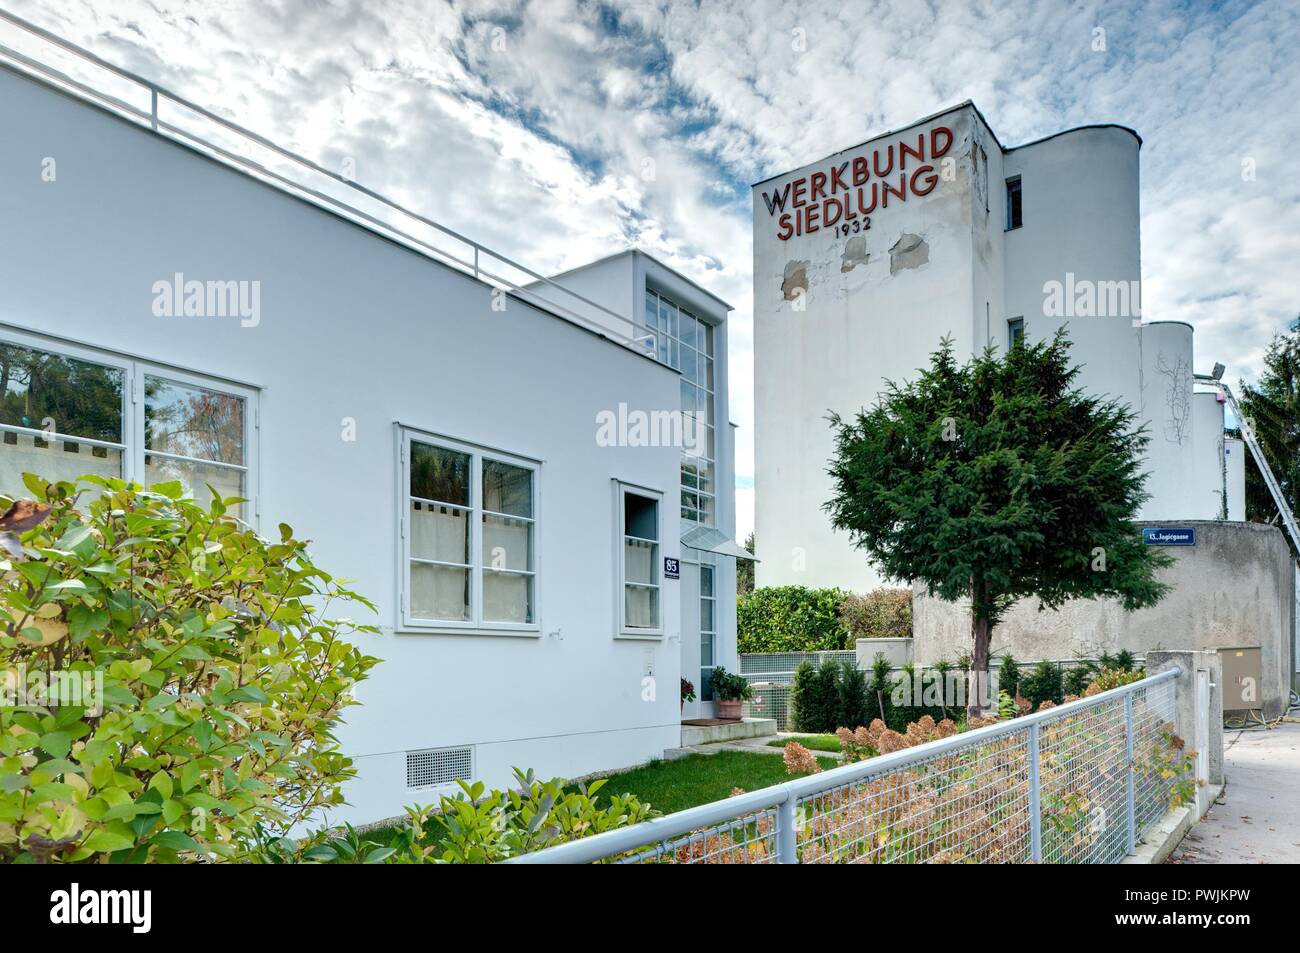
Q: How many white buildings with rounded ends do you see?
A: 4